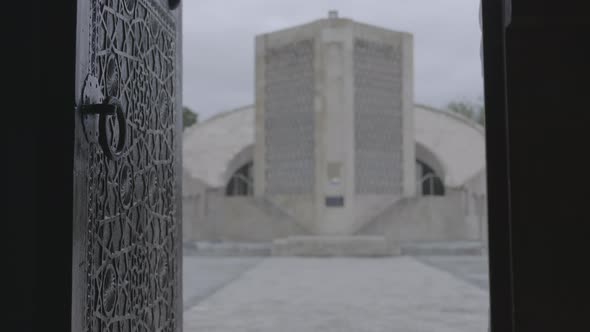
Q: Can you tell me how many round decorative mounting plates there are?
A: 1